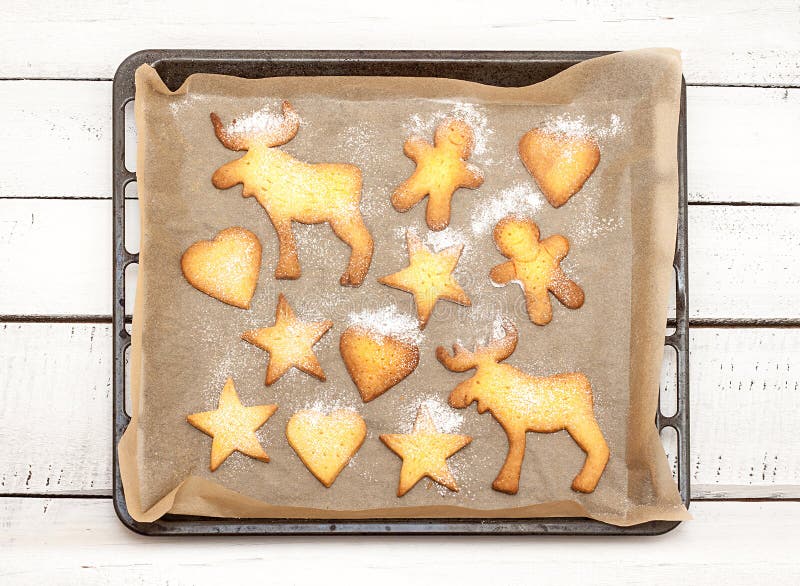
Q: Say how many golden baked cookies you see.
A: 12